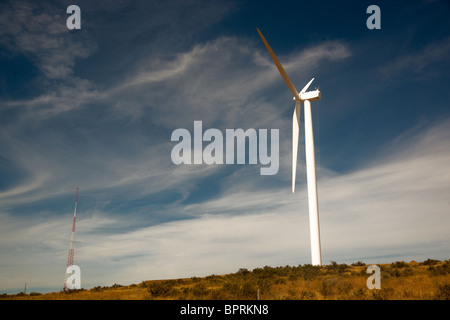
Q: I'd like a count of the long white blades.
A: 3